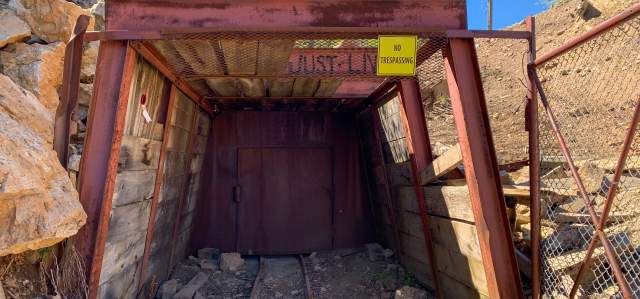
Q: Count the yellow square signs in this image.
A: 1